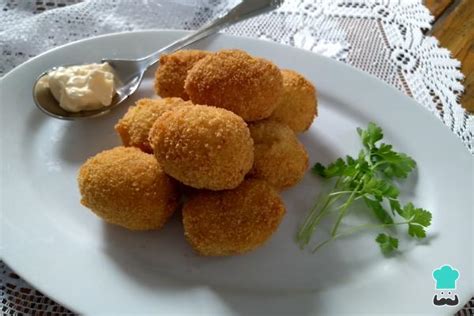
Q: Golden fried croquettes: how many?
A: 8